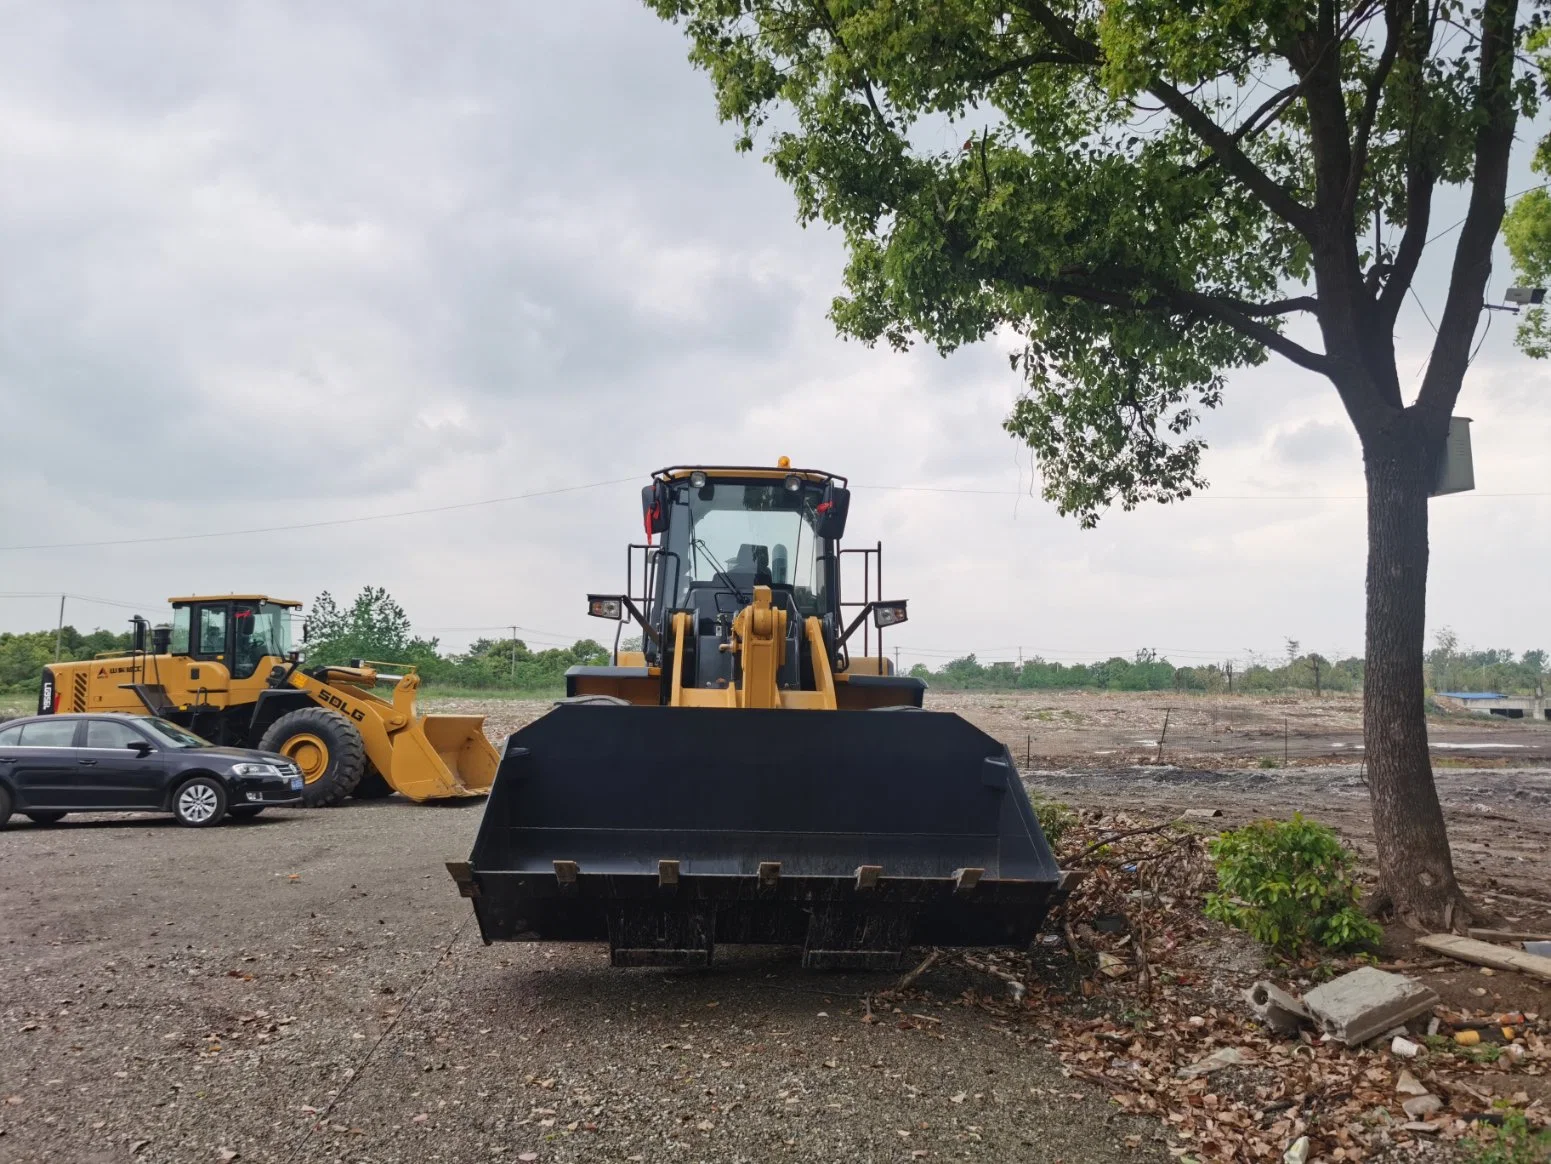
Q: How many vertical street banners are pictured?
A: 0